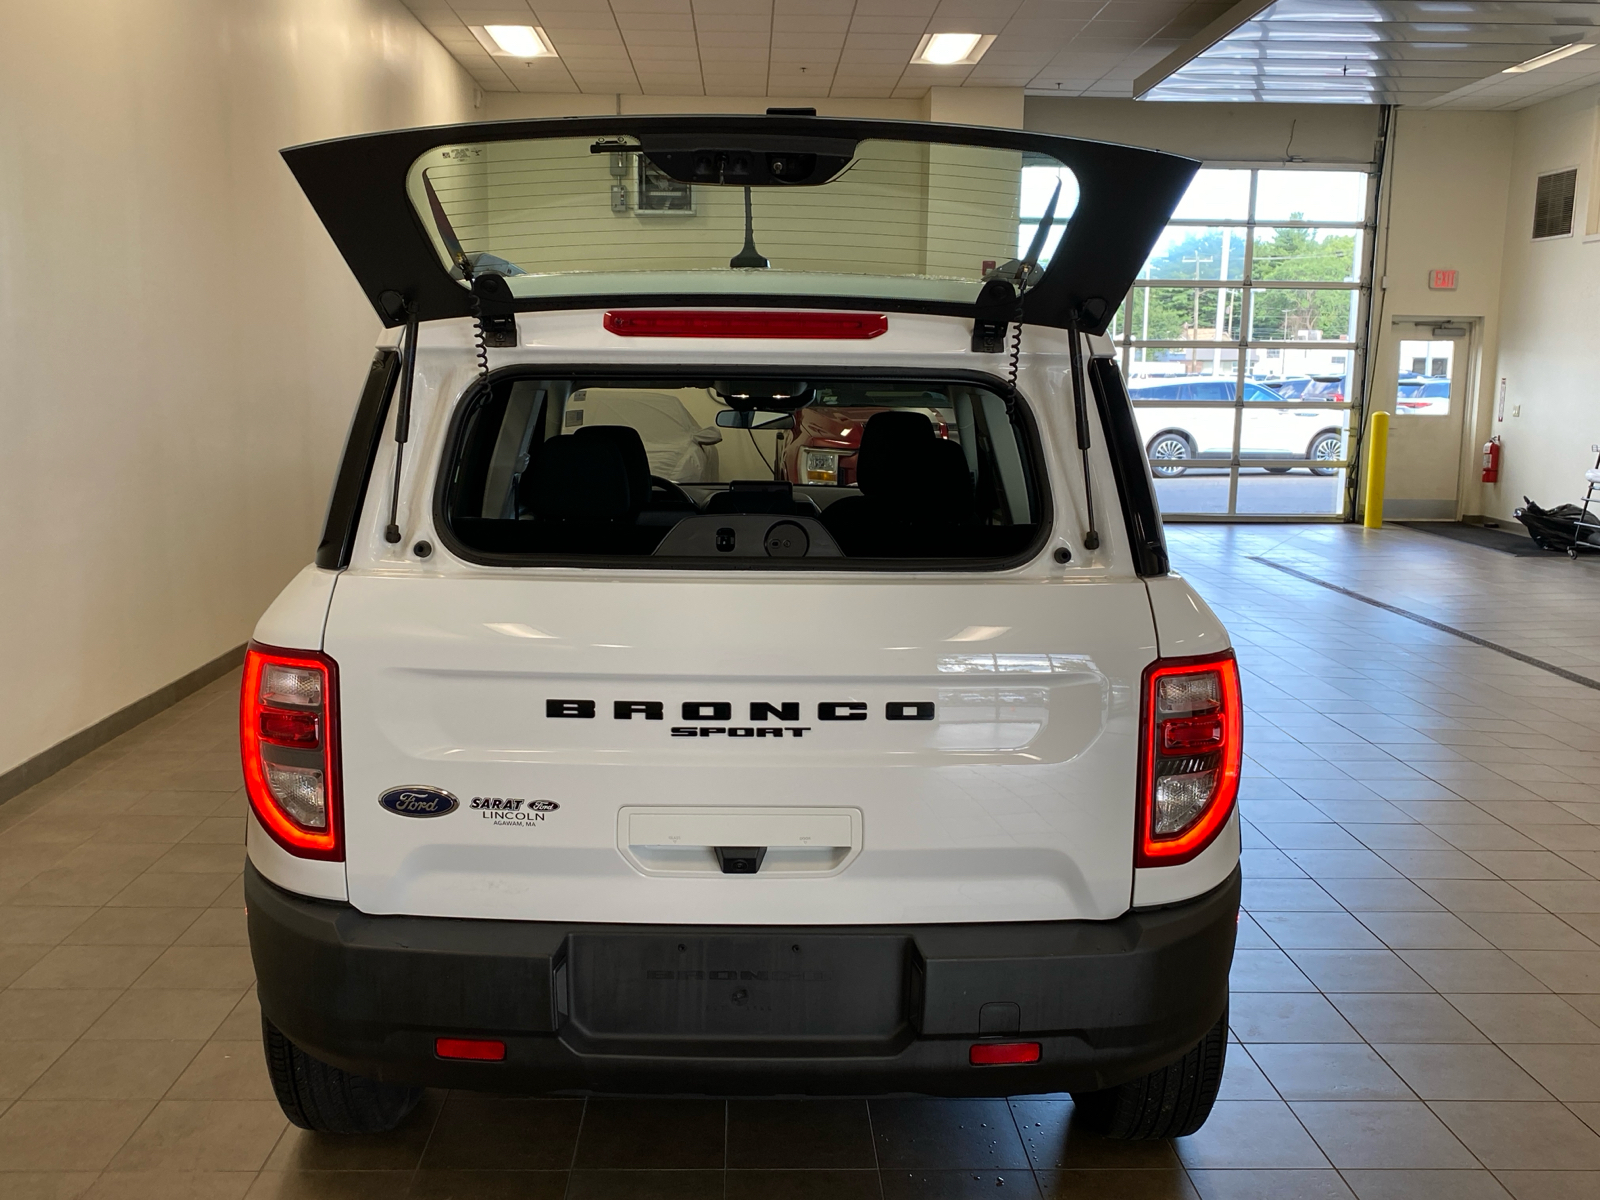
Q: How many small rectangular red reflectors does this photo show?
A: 2